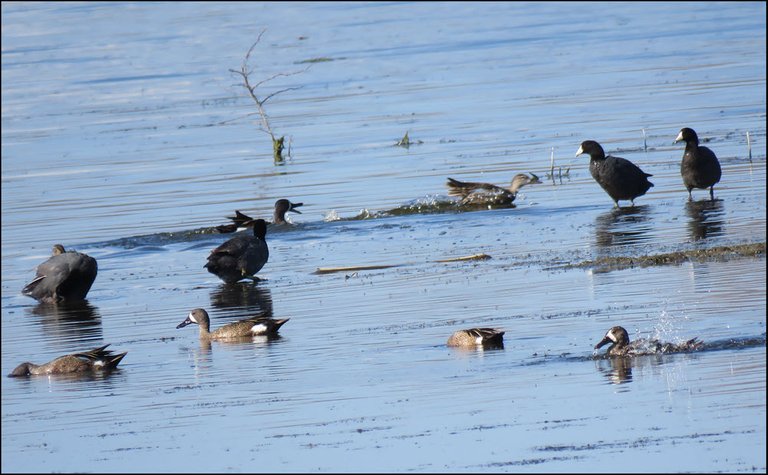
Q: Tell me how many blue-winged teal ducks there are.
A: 6